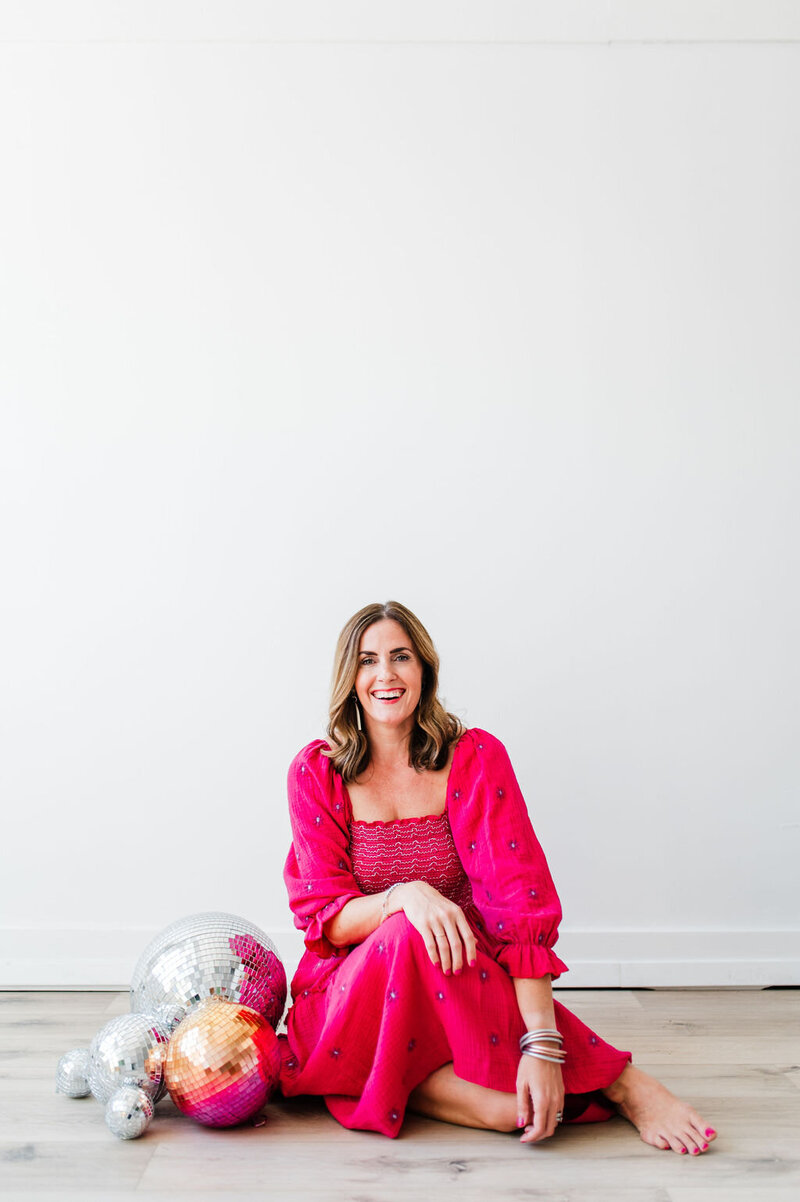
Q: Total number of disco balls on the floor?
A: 6